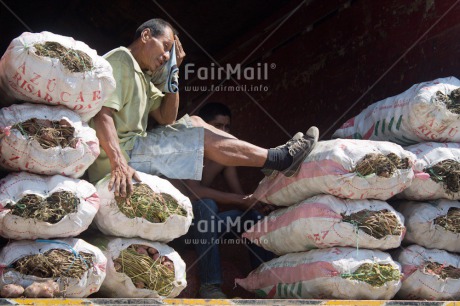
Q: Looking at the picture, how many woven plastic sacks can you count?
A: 13